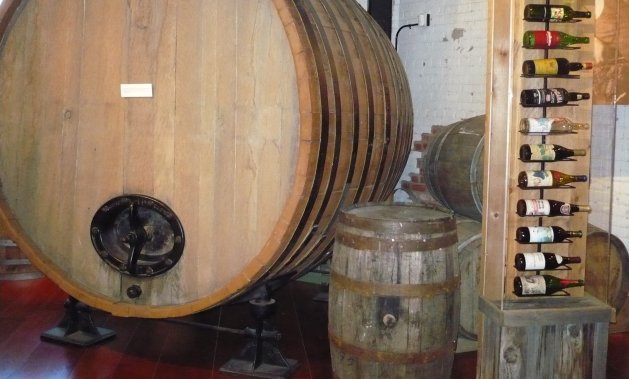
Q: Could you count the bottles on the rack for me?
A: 11